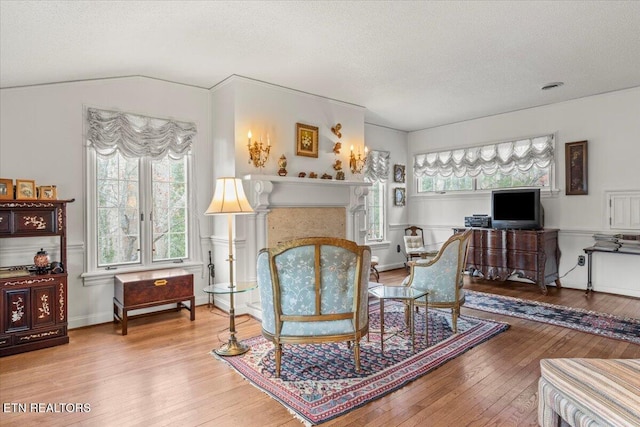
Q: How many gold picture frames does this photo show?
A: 4